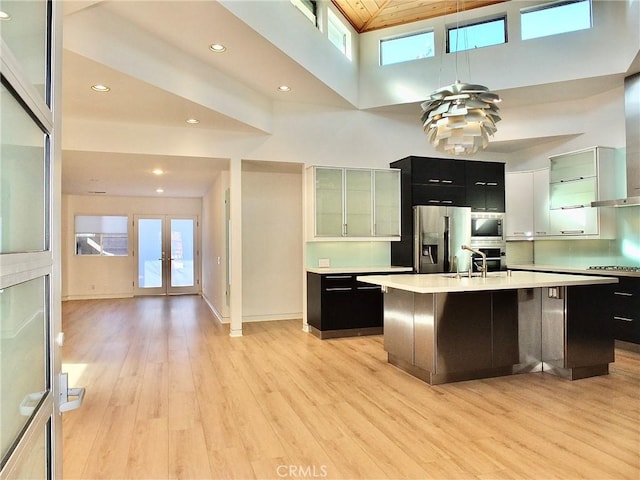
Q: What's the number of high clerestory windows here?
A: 5